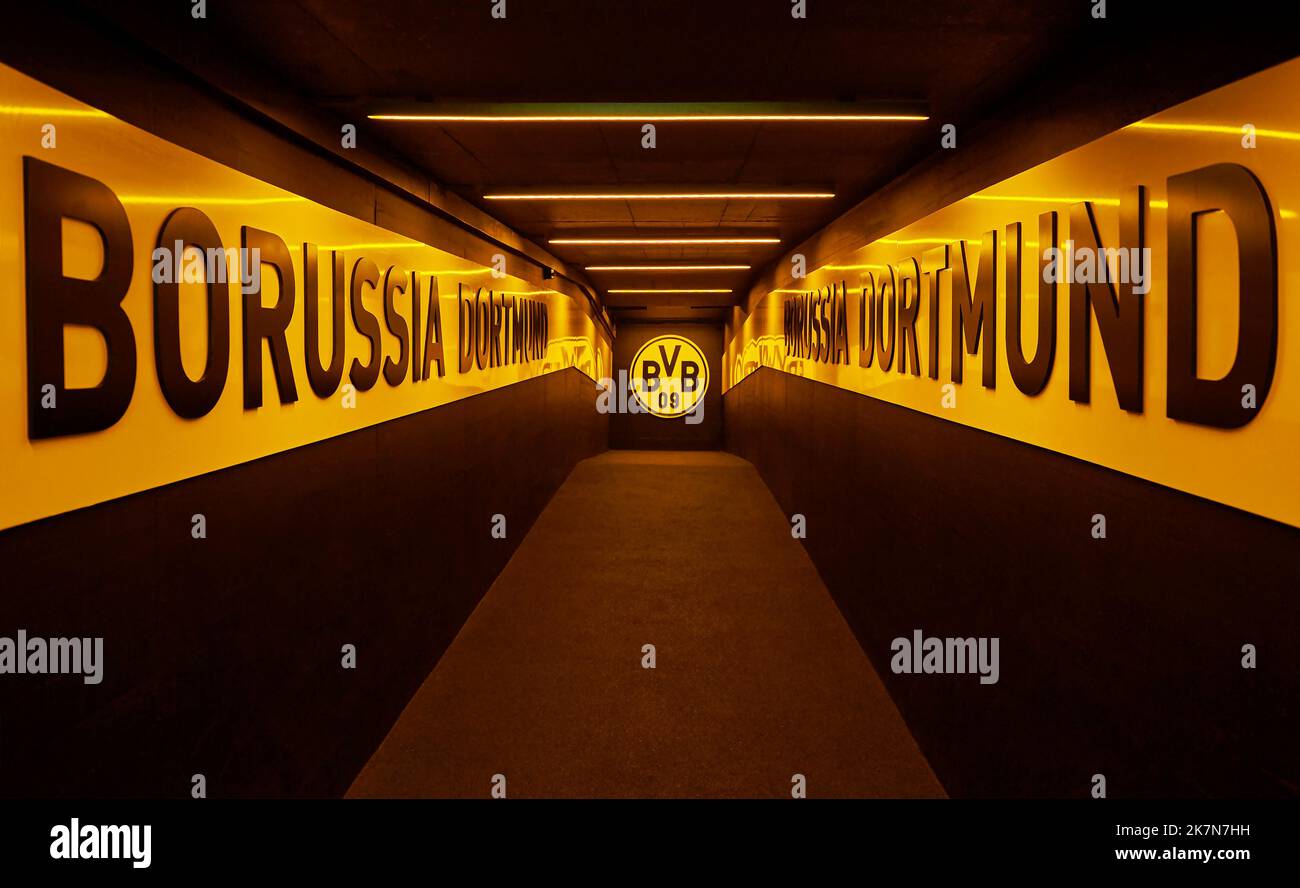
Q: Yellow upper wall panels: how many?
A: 2